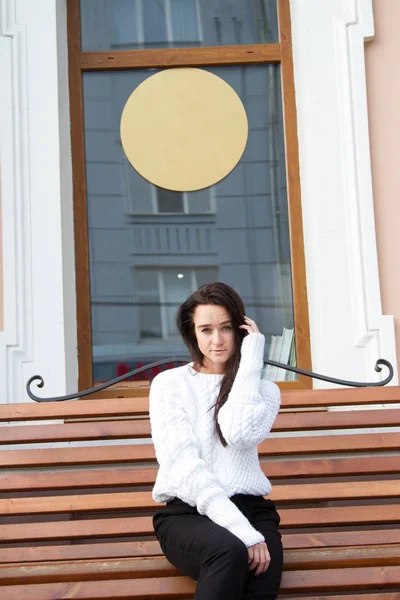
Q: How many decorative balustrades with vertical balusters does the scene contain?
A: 1